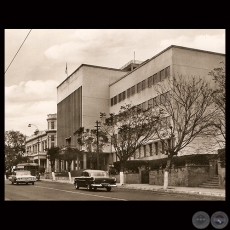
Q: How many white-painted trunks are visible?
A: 4